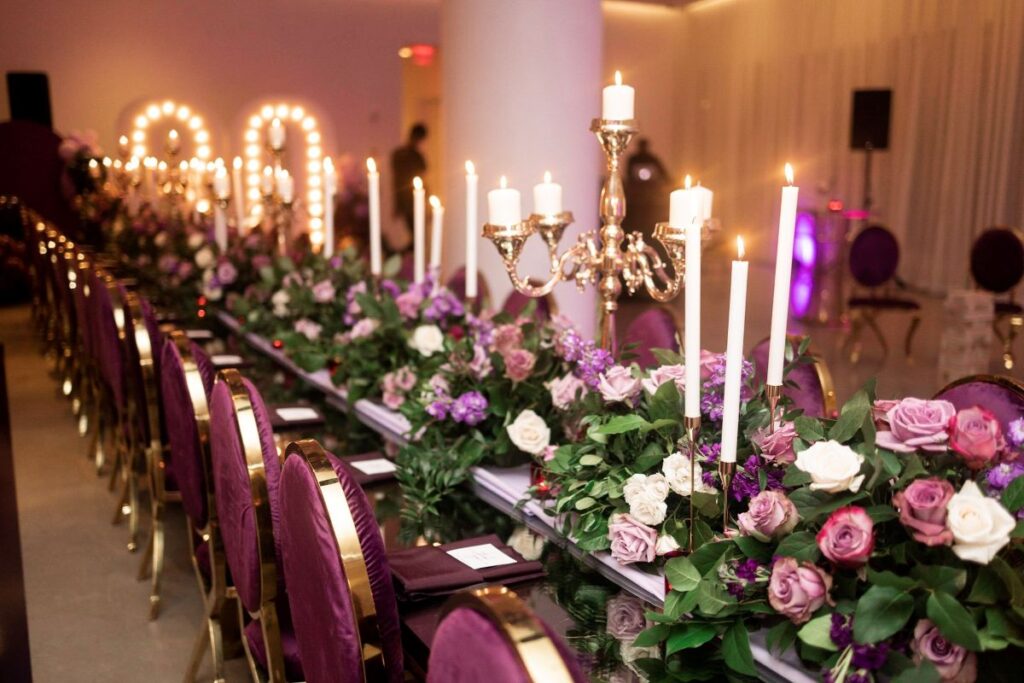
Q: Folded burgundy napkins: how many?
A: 5